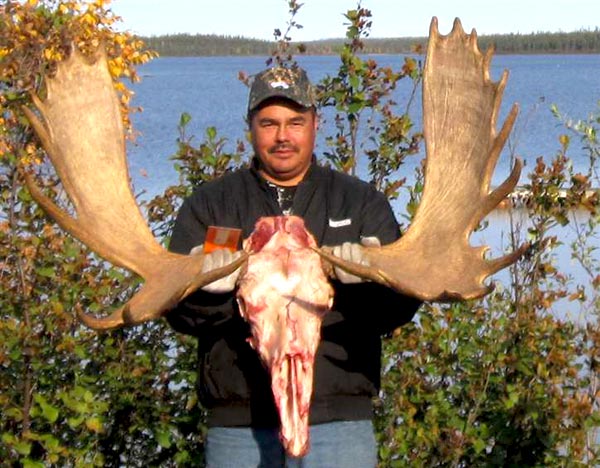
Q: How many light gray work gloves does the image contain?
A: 2